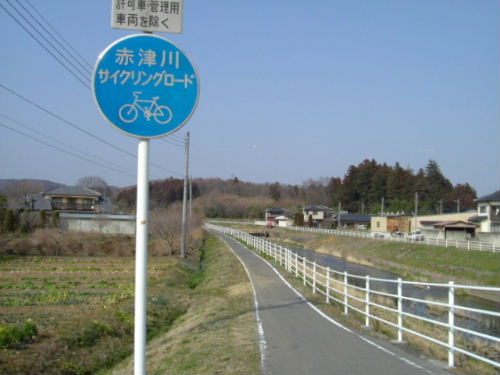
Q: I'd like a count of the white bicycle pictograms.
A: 1